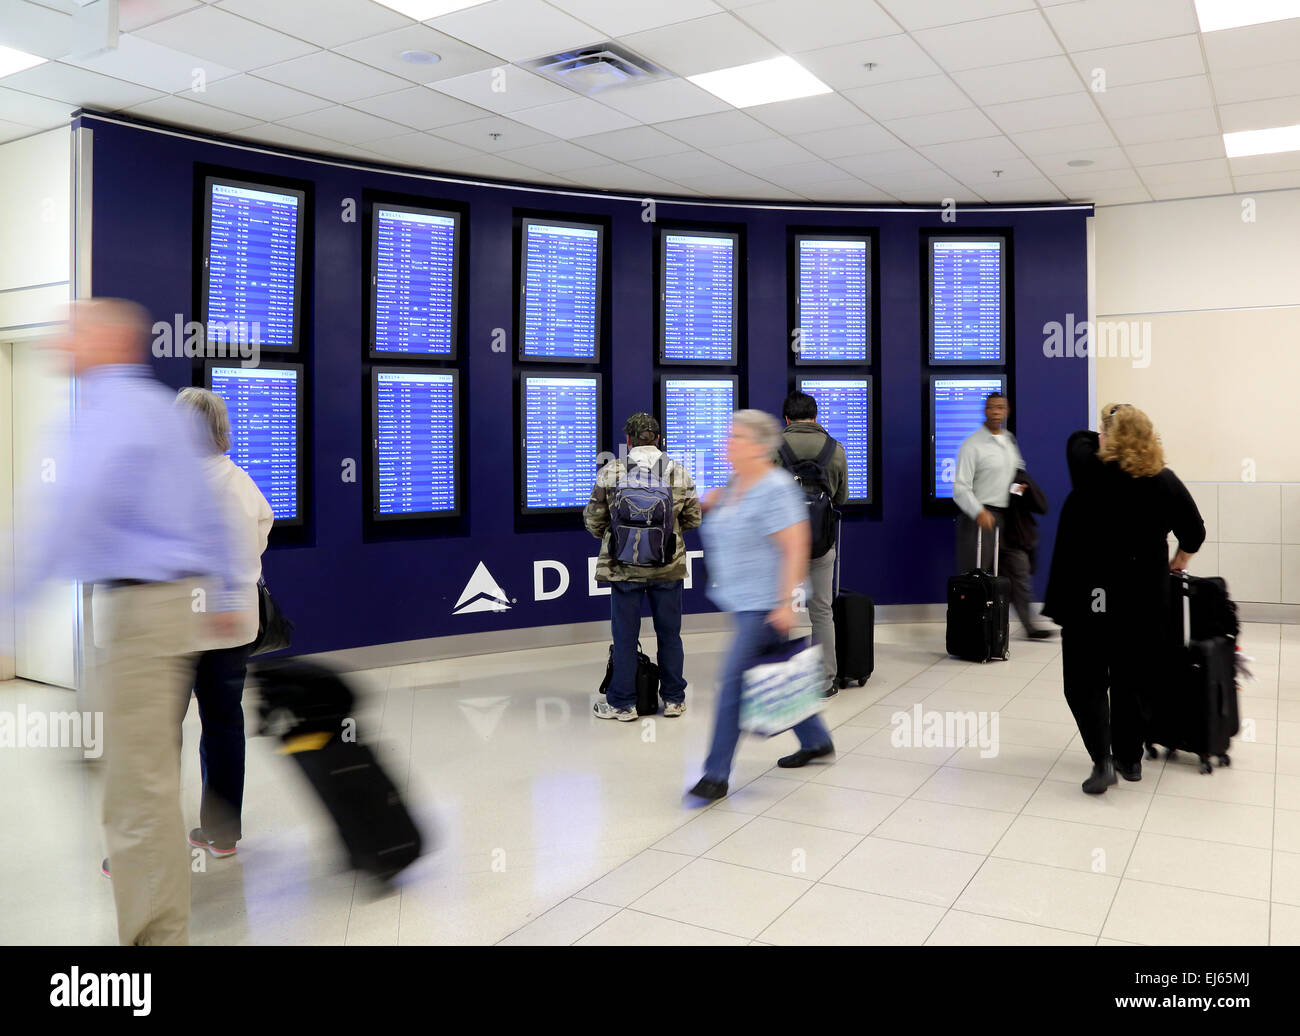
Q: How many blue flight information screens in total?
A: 12